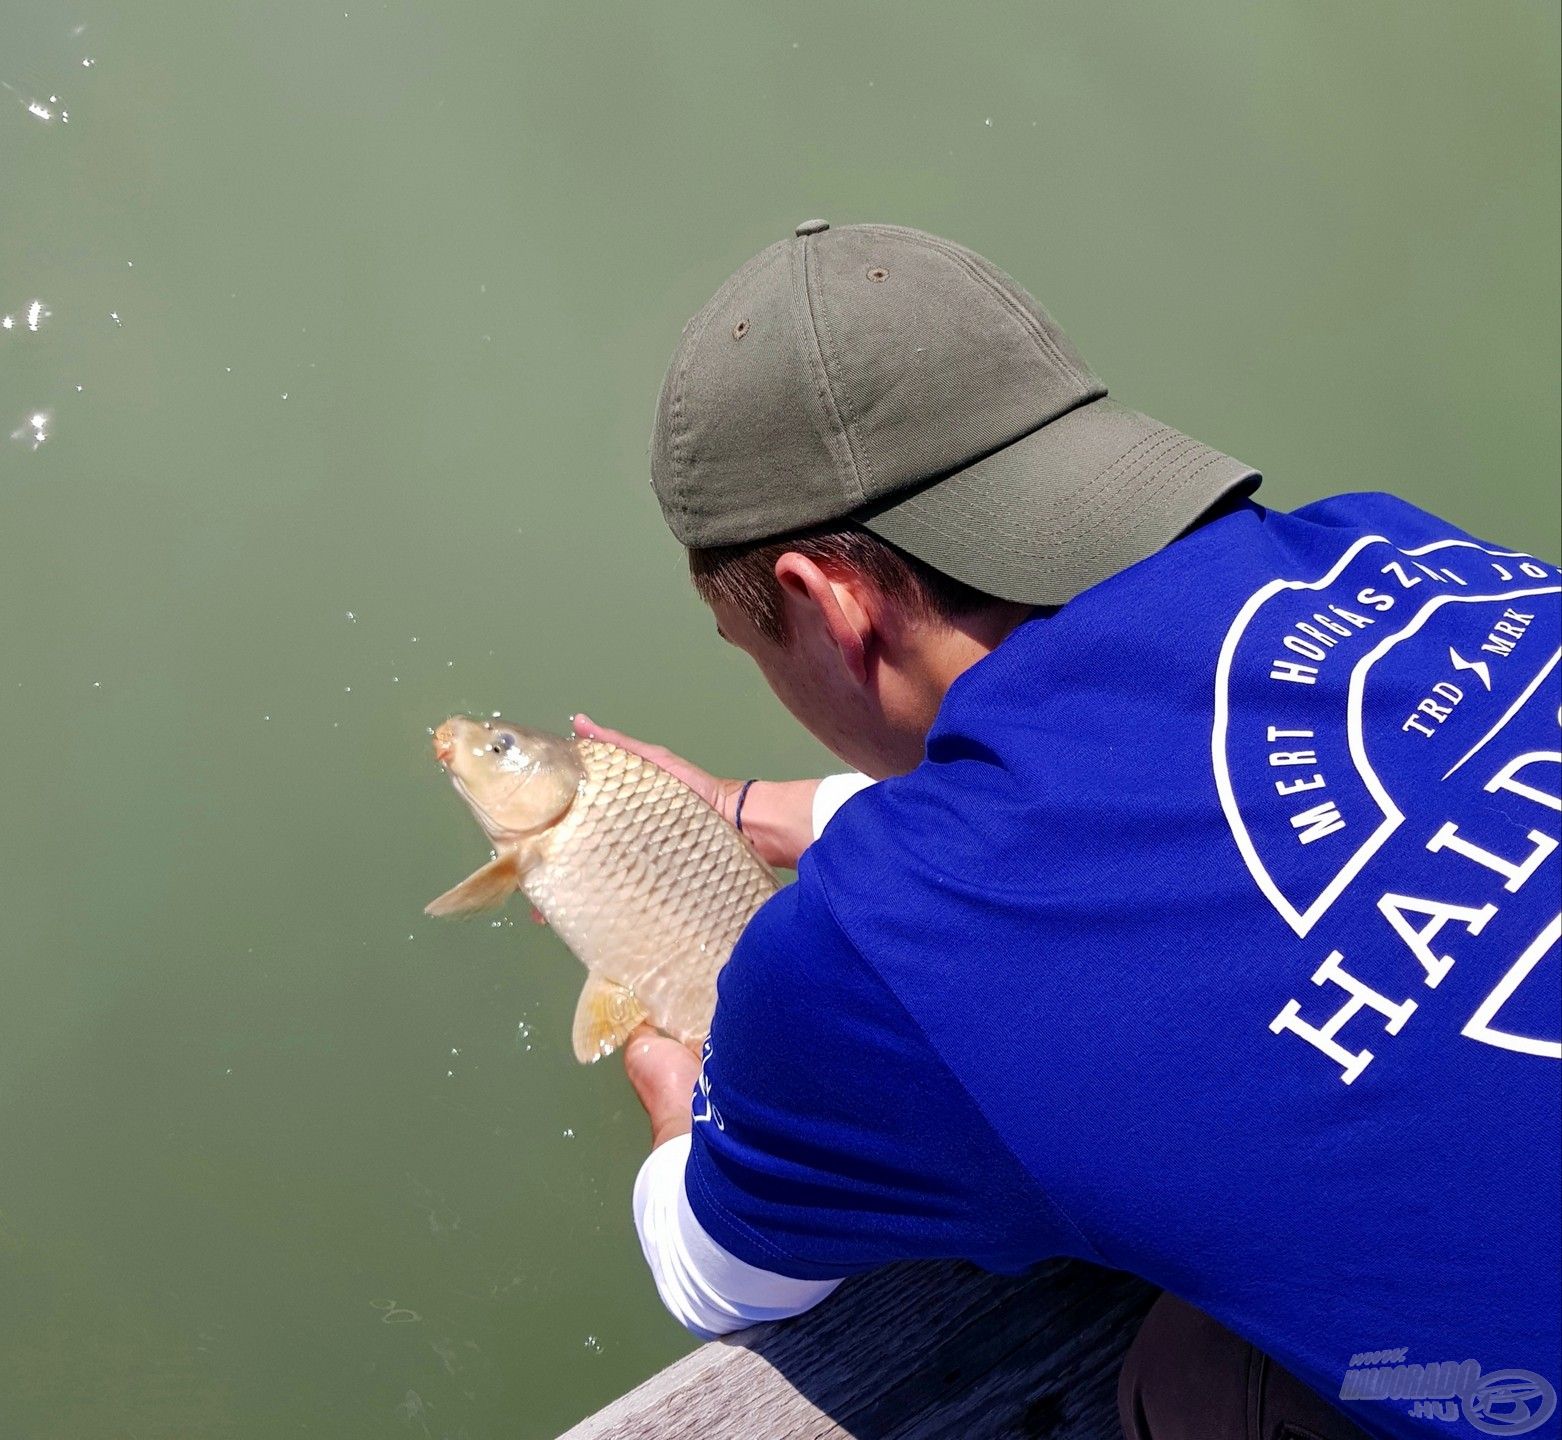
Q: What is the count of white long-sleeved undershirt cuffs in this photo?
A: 2